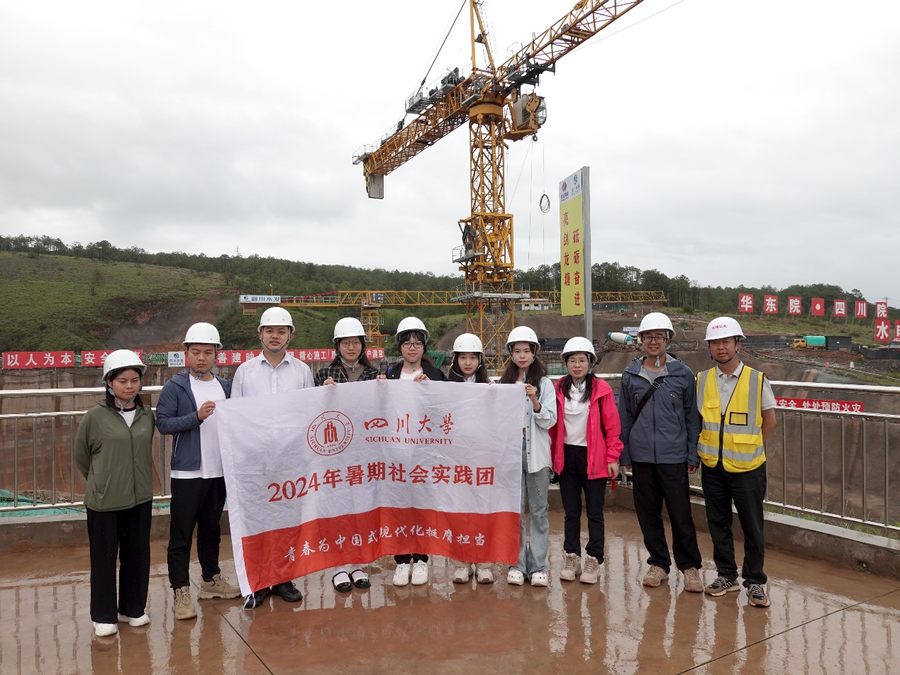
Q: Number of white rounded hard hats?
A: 10